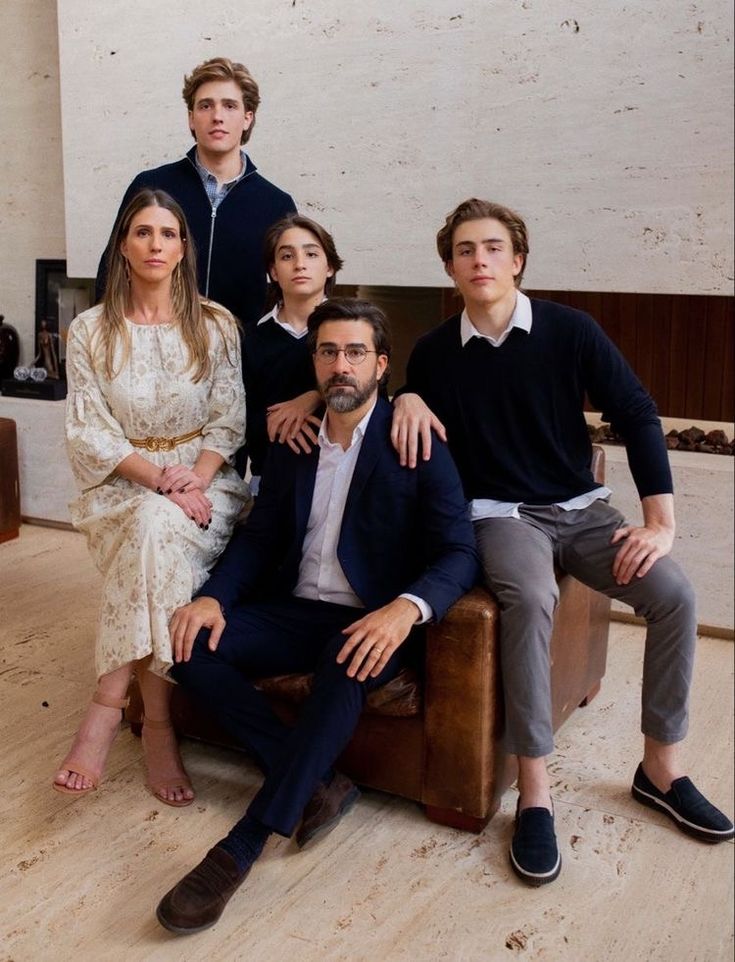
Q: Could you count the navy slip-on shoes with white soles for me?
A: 2